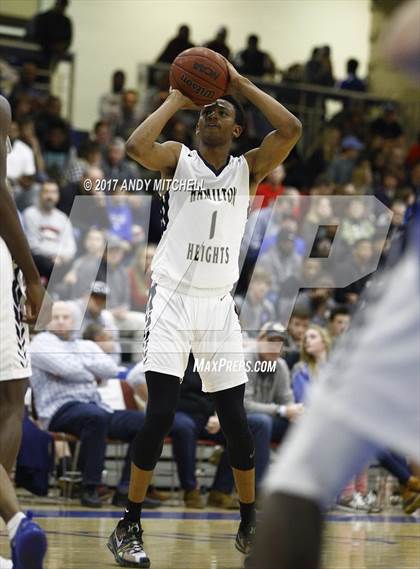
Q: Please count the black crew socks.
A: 2